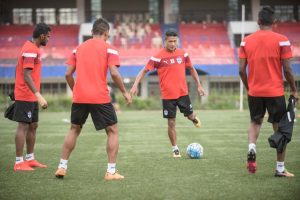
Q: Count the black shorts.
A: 4